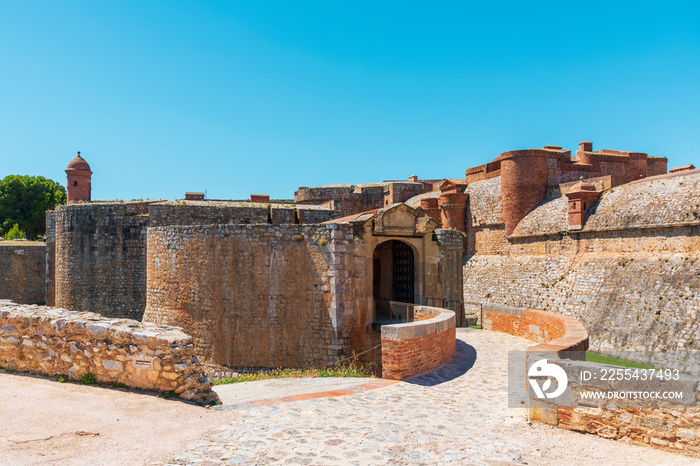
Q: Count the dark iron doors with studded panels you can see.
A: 1